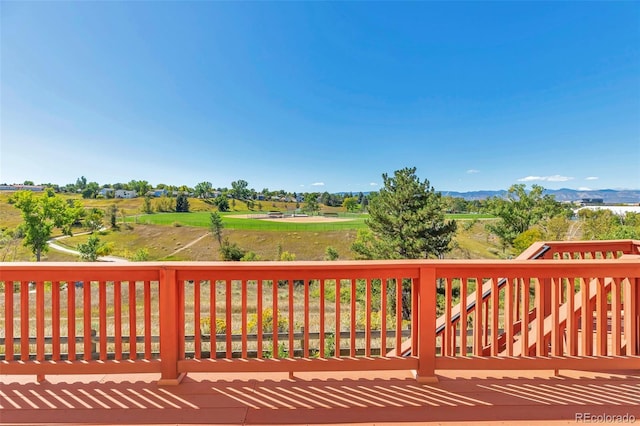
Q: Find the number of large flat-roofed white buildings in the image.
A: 1